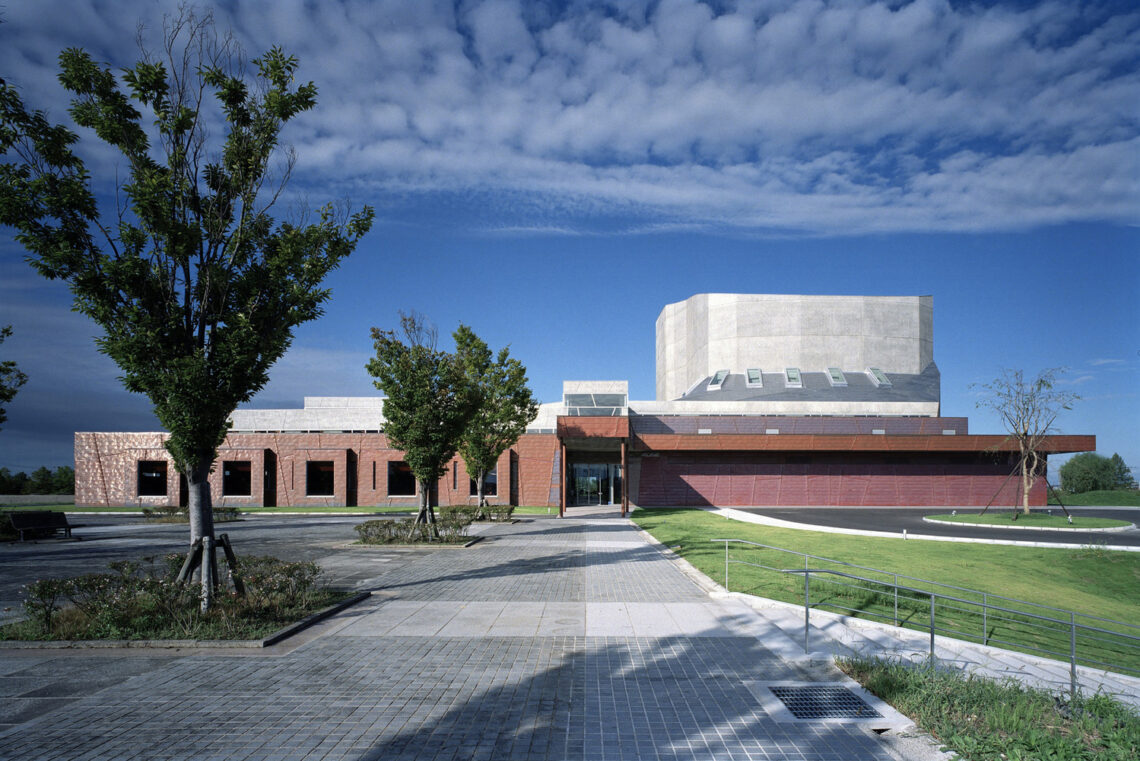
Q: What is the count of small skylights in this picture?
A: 5